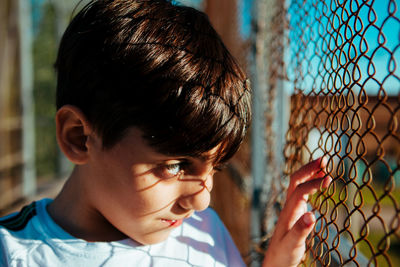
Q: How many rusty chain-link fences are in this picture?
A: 1